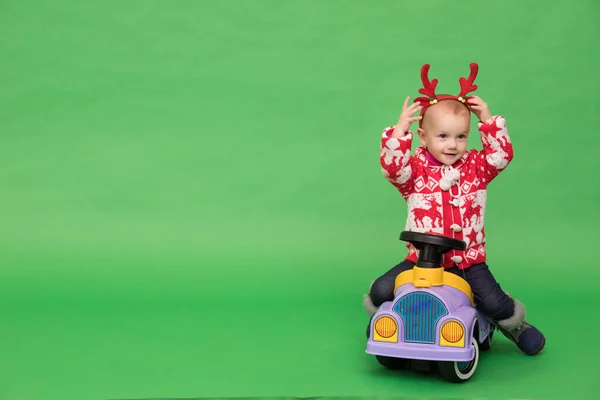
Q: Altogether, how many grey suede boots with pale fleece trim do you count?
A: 2